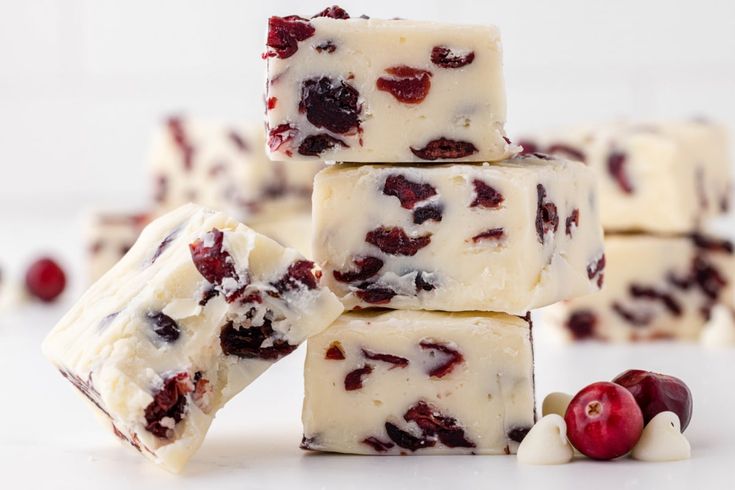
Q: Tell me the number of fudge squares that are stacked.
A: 3